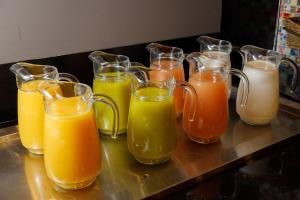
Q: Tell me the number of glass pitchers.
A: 8